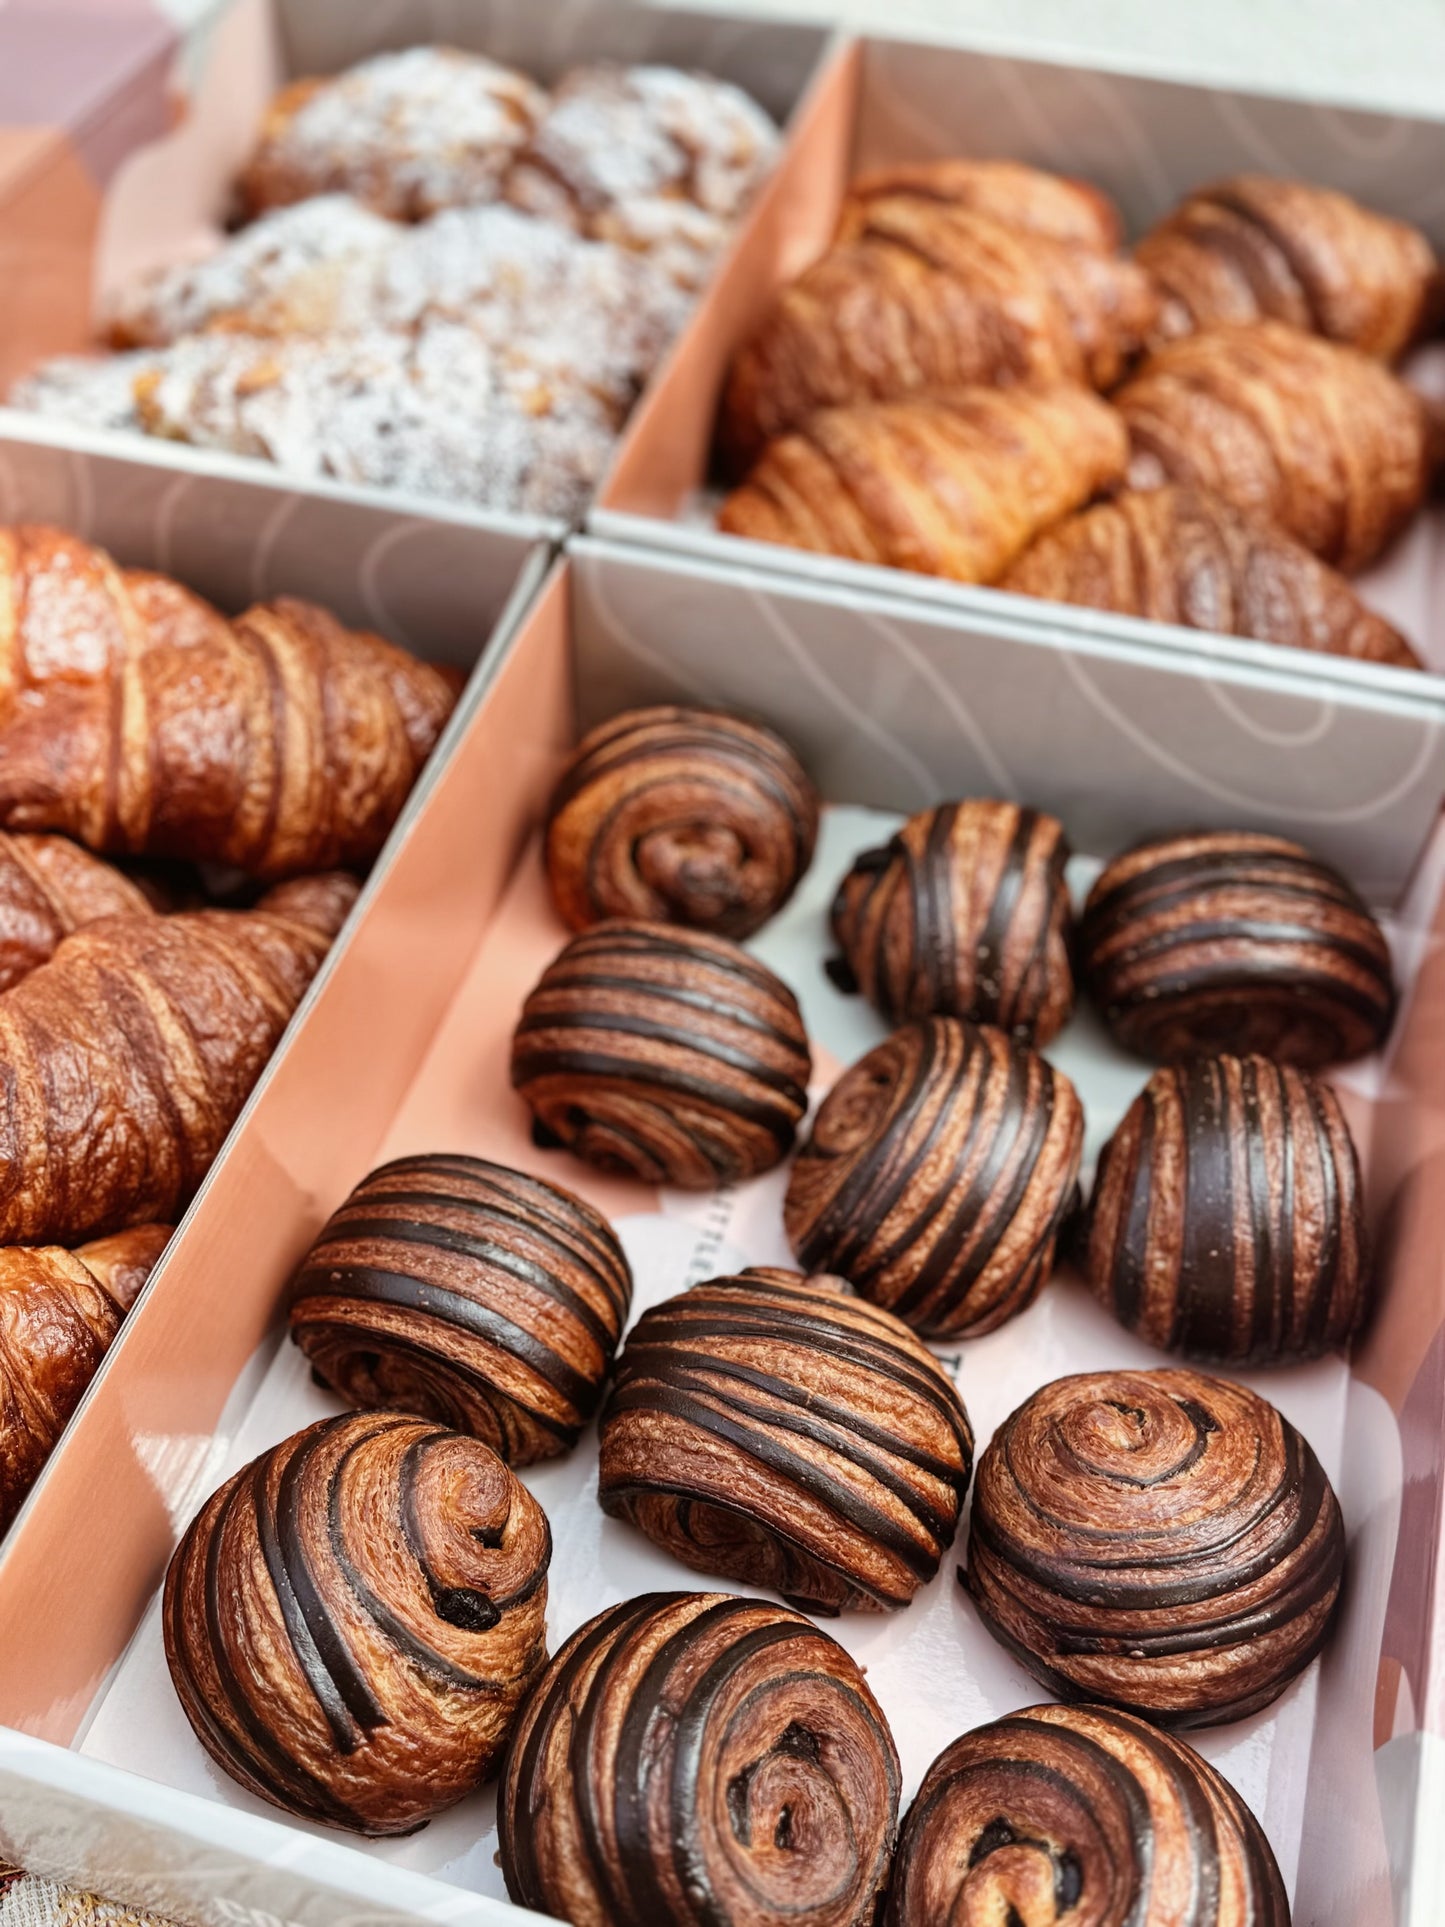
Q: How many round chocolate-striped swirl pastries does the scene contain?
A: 12